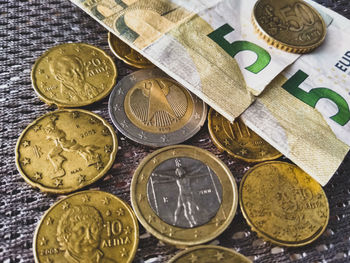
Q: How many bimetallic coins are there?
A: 2